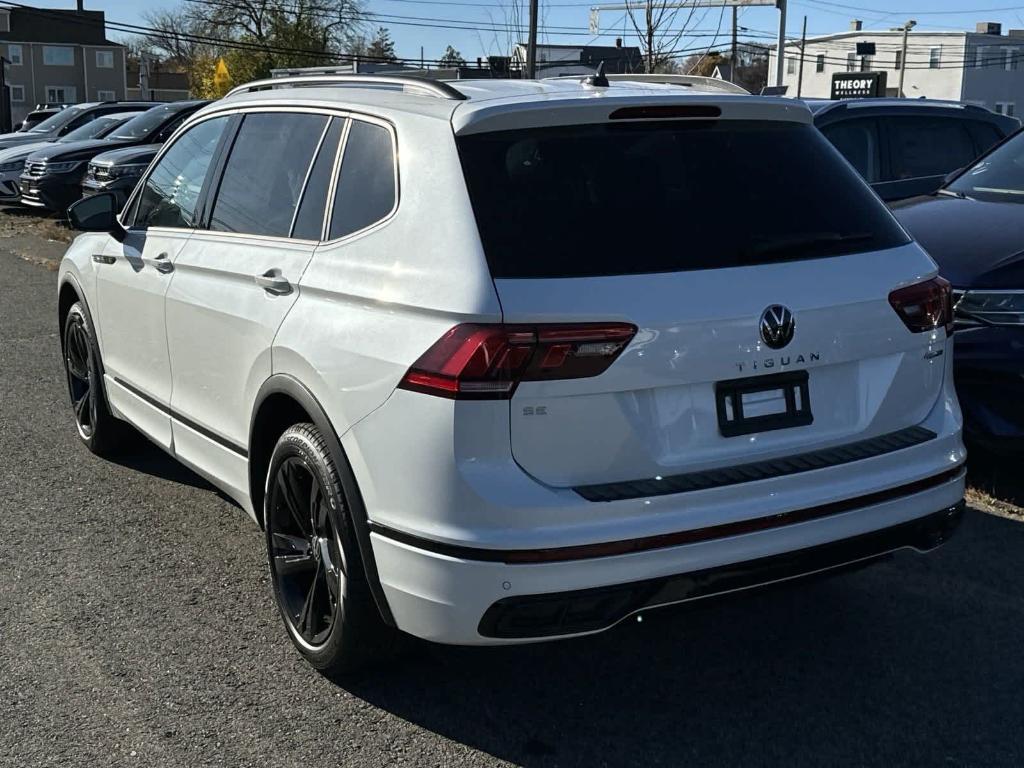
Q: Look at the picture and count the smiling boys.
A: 0